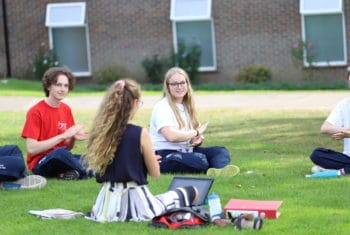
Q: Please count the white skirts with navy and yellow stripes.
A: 1